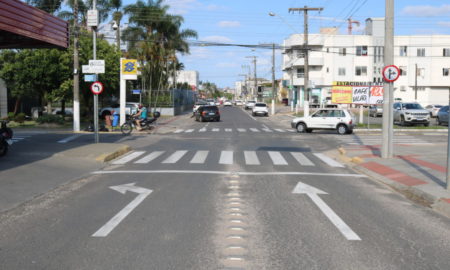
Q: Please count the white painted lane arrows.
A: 2